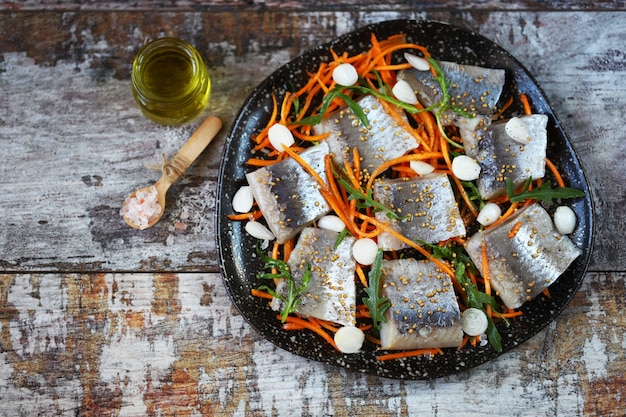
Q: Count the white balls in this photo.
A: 15